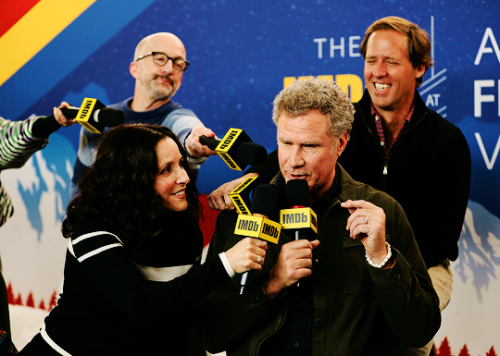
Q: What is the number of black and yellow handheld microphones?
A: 5